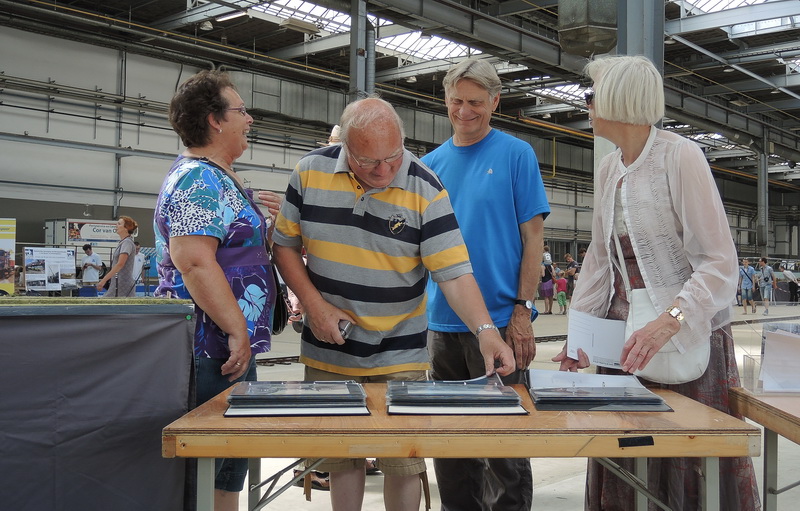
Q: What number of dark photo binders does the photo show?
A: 3